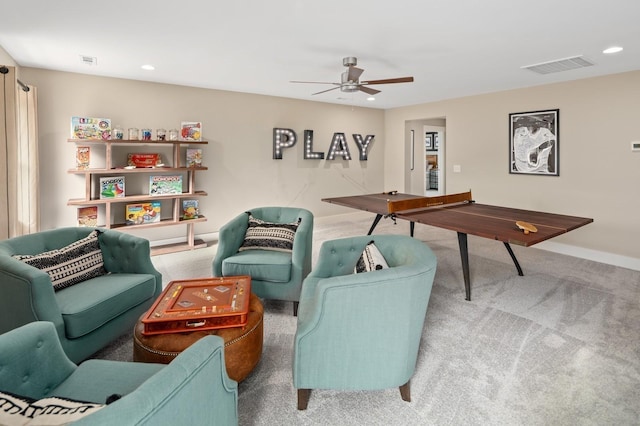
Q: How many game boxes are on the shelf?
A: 10